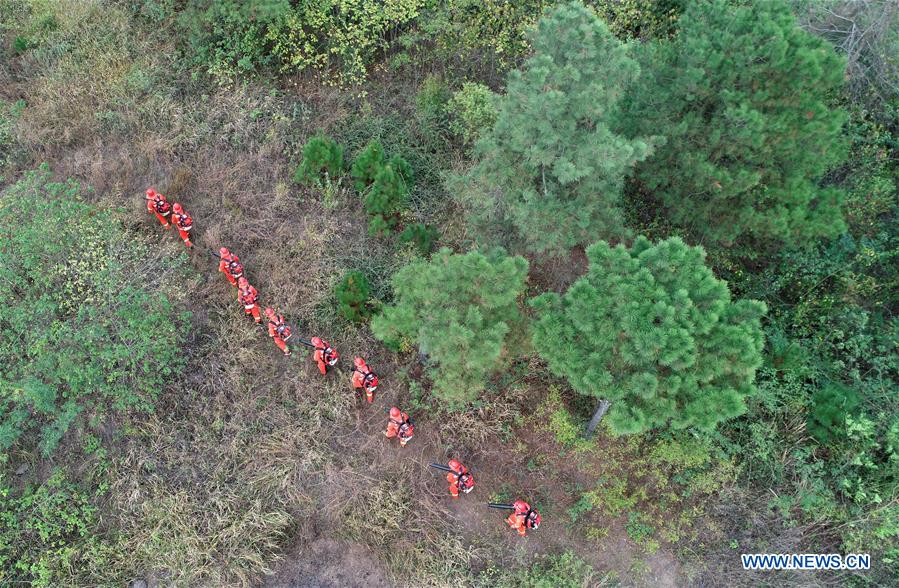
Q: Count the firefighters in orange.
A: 10